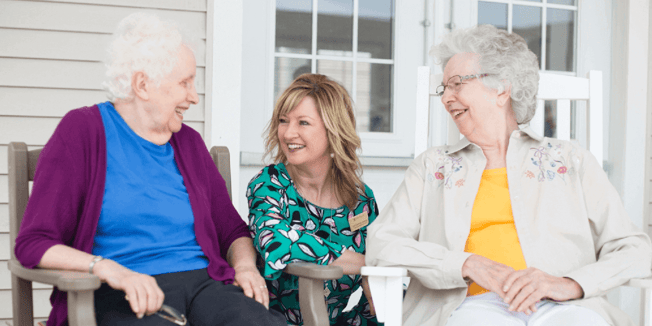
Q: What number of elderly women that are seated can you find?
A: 2